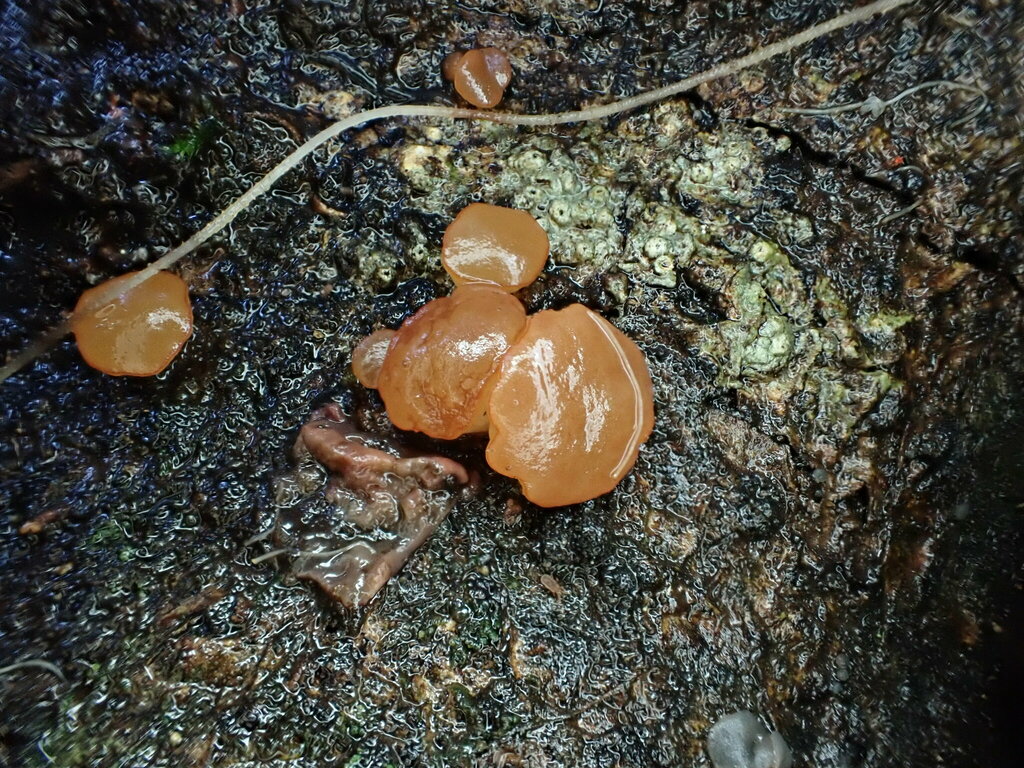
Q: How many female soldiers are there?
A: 0